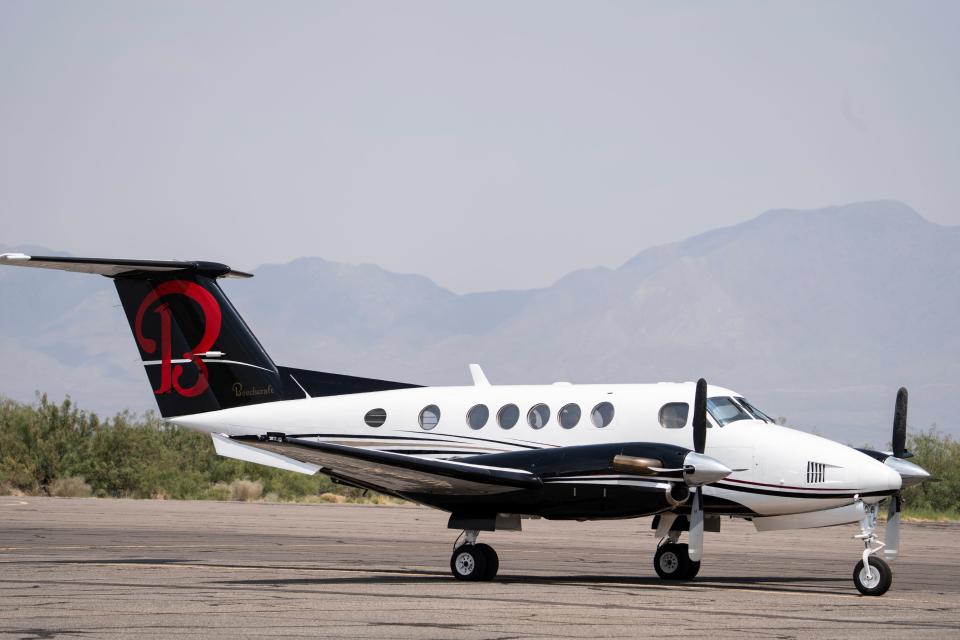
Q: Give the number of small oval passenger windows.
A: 7